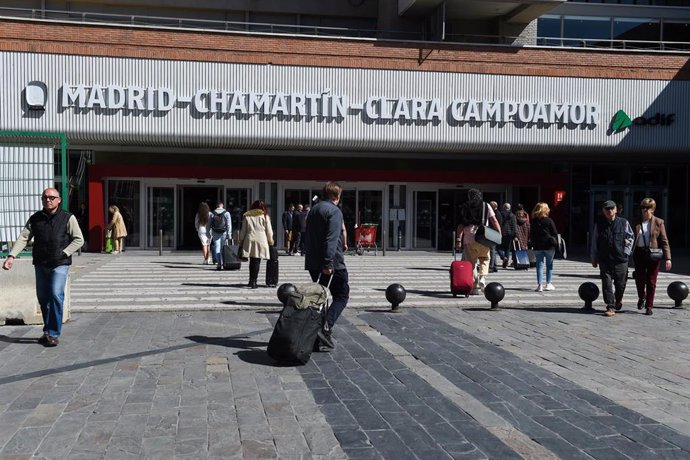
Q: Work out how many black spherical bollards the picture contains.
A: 5